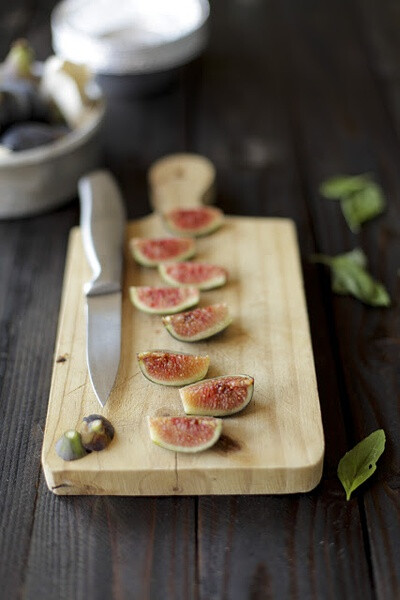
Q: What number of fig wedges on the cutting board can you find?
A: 8